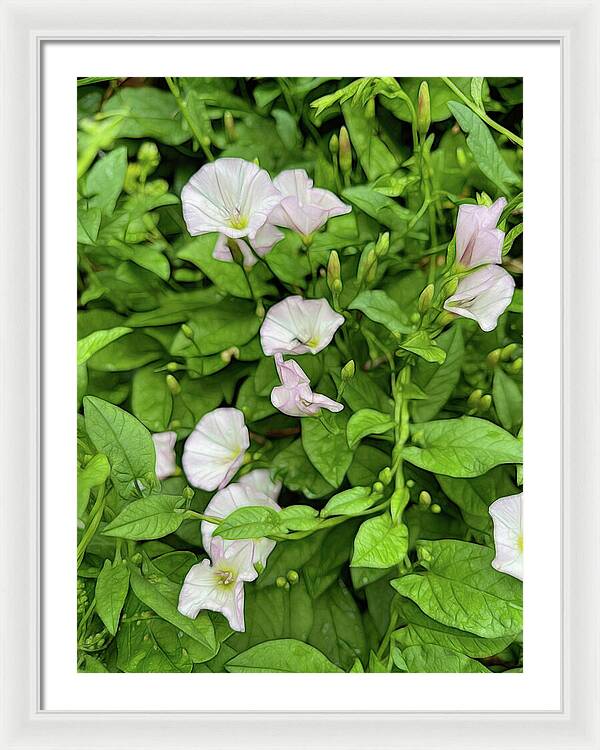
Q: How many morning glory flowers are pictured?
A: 13